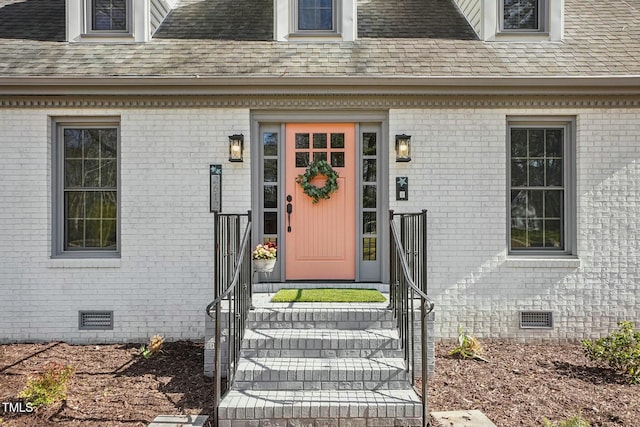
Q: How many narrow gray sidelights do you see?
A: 2